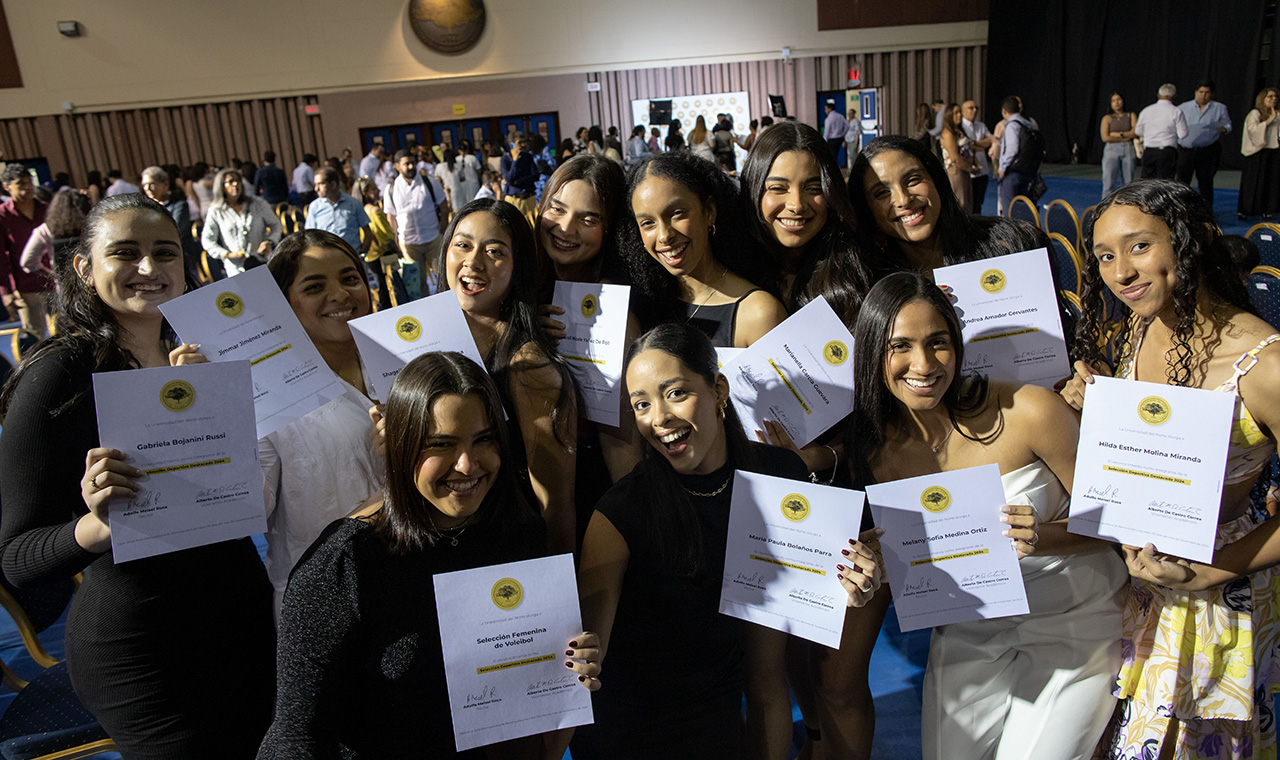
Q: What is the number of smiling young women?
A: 11